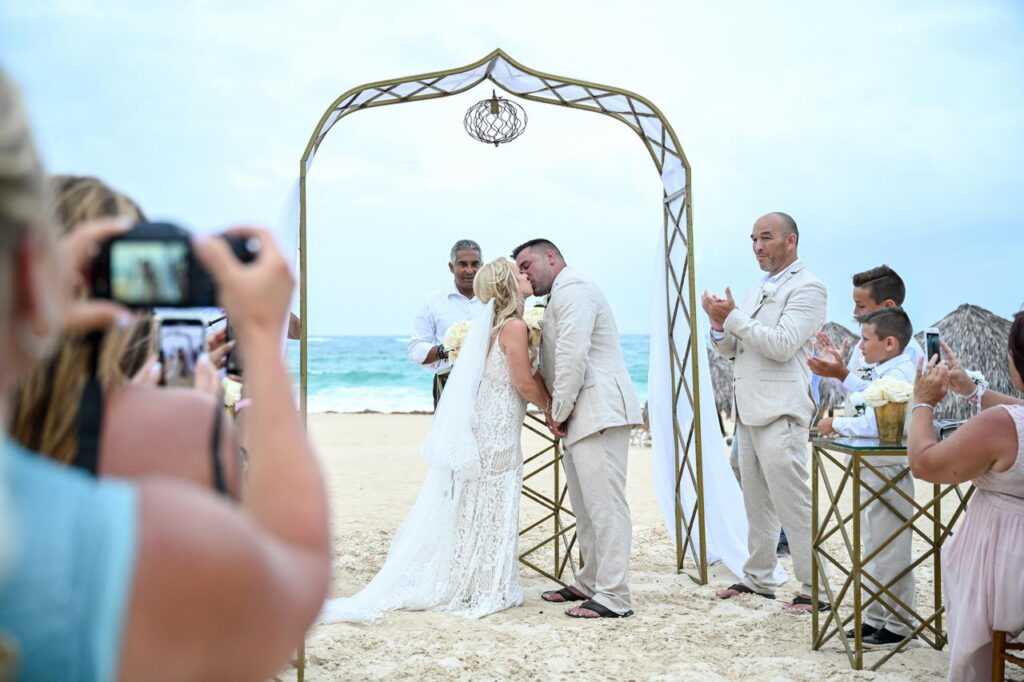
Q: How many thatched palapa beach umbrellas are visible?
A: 3